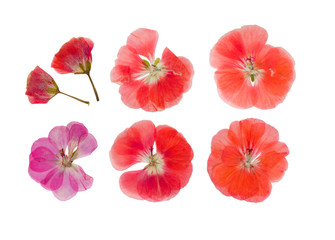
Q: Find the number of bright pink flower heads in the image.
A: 1